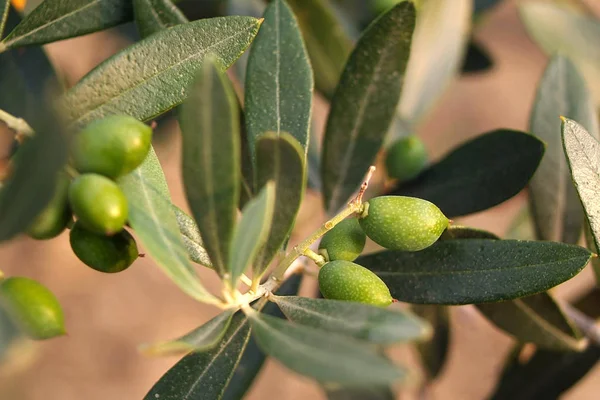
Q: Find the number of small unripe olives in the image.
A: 9